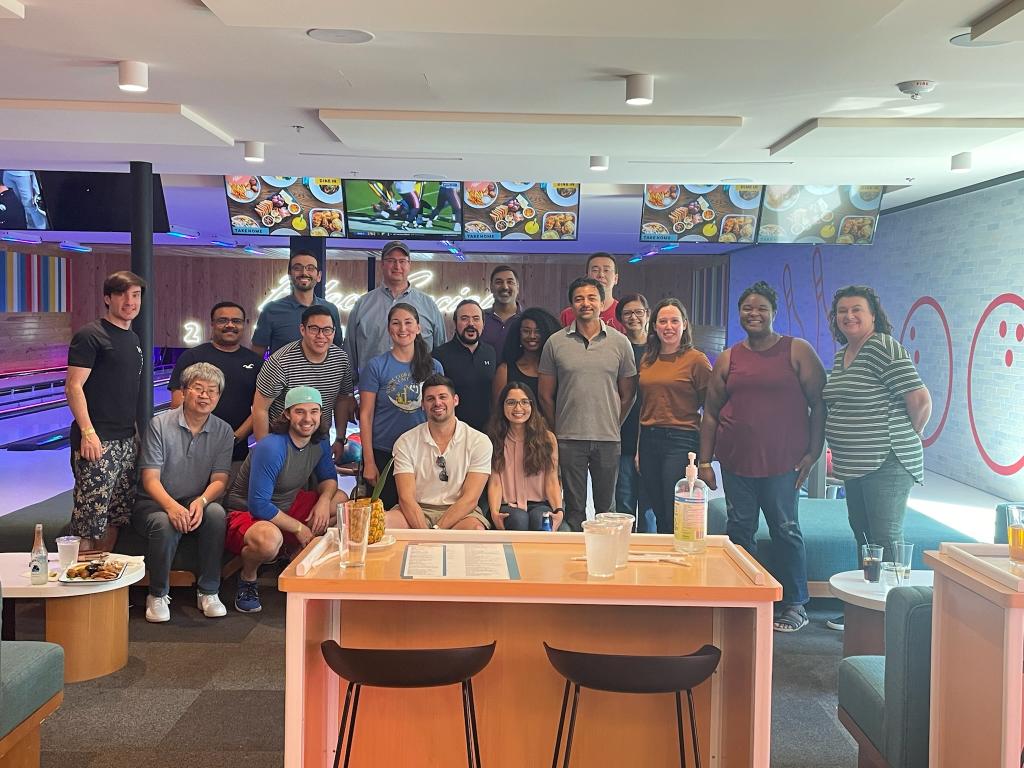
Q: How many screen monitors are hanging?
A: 7